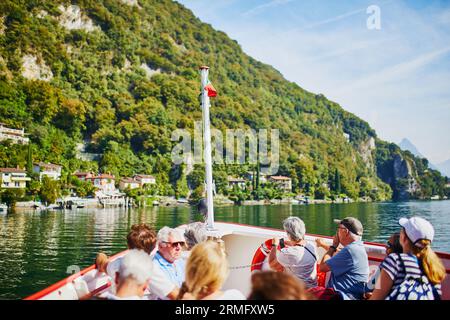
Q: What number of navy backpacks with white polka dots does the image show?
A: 1